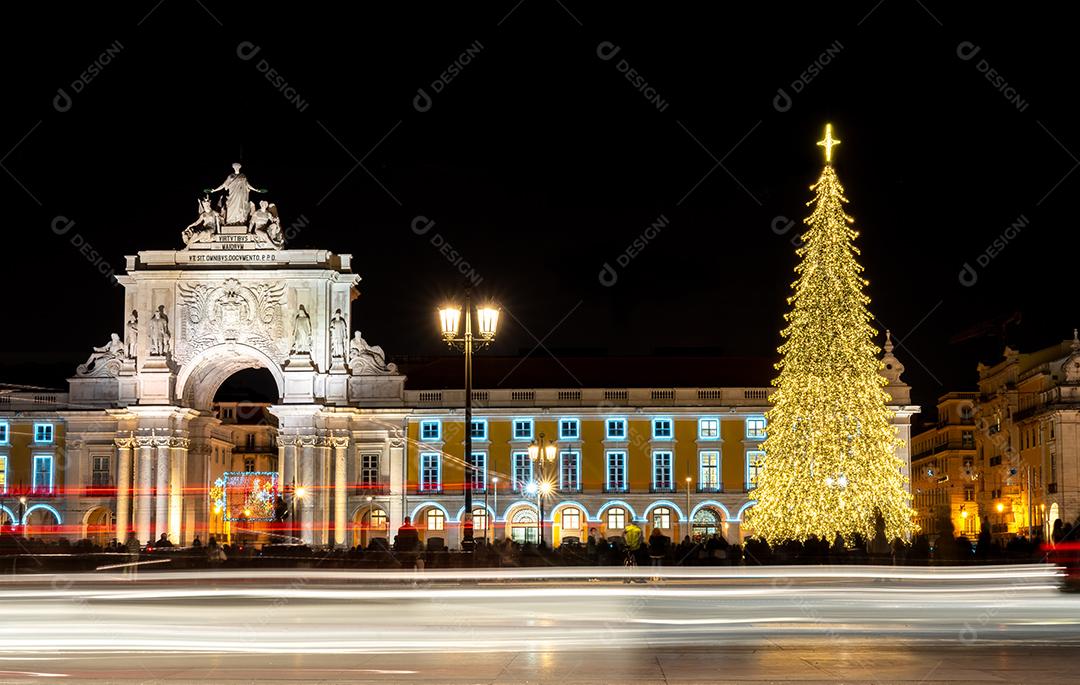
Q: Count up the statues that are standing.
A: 5